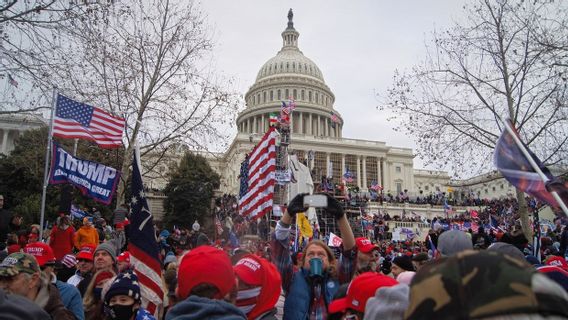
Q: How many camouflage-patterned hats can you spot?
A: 2